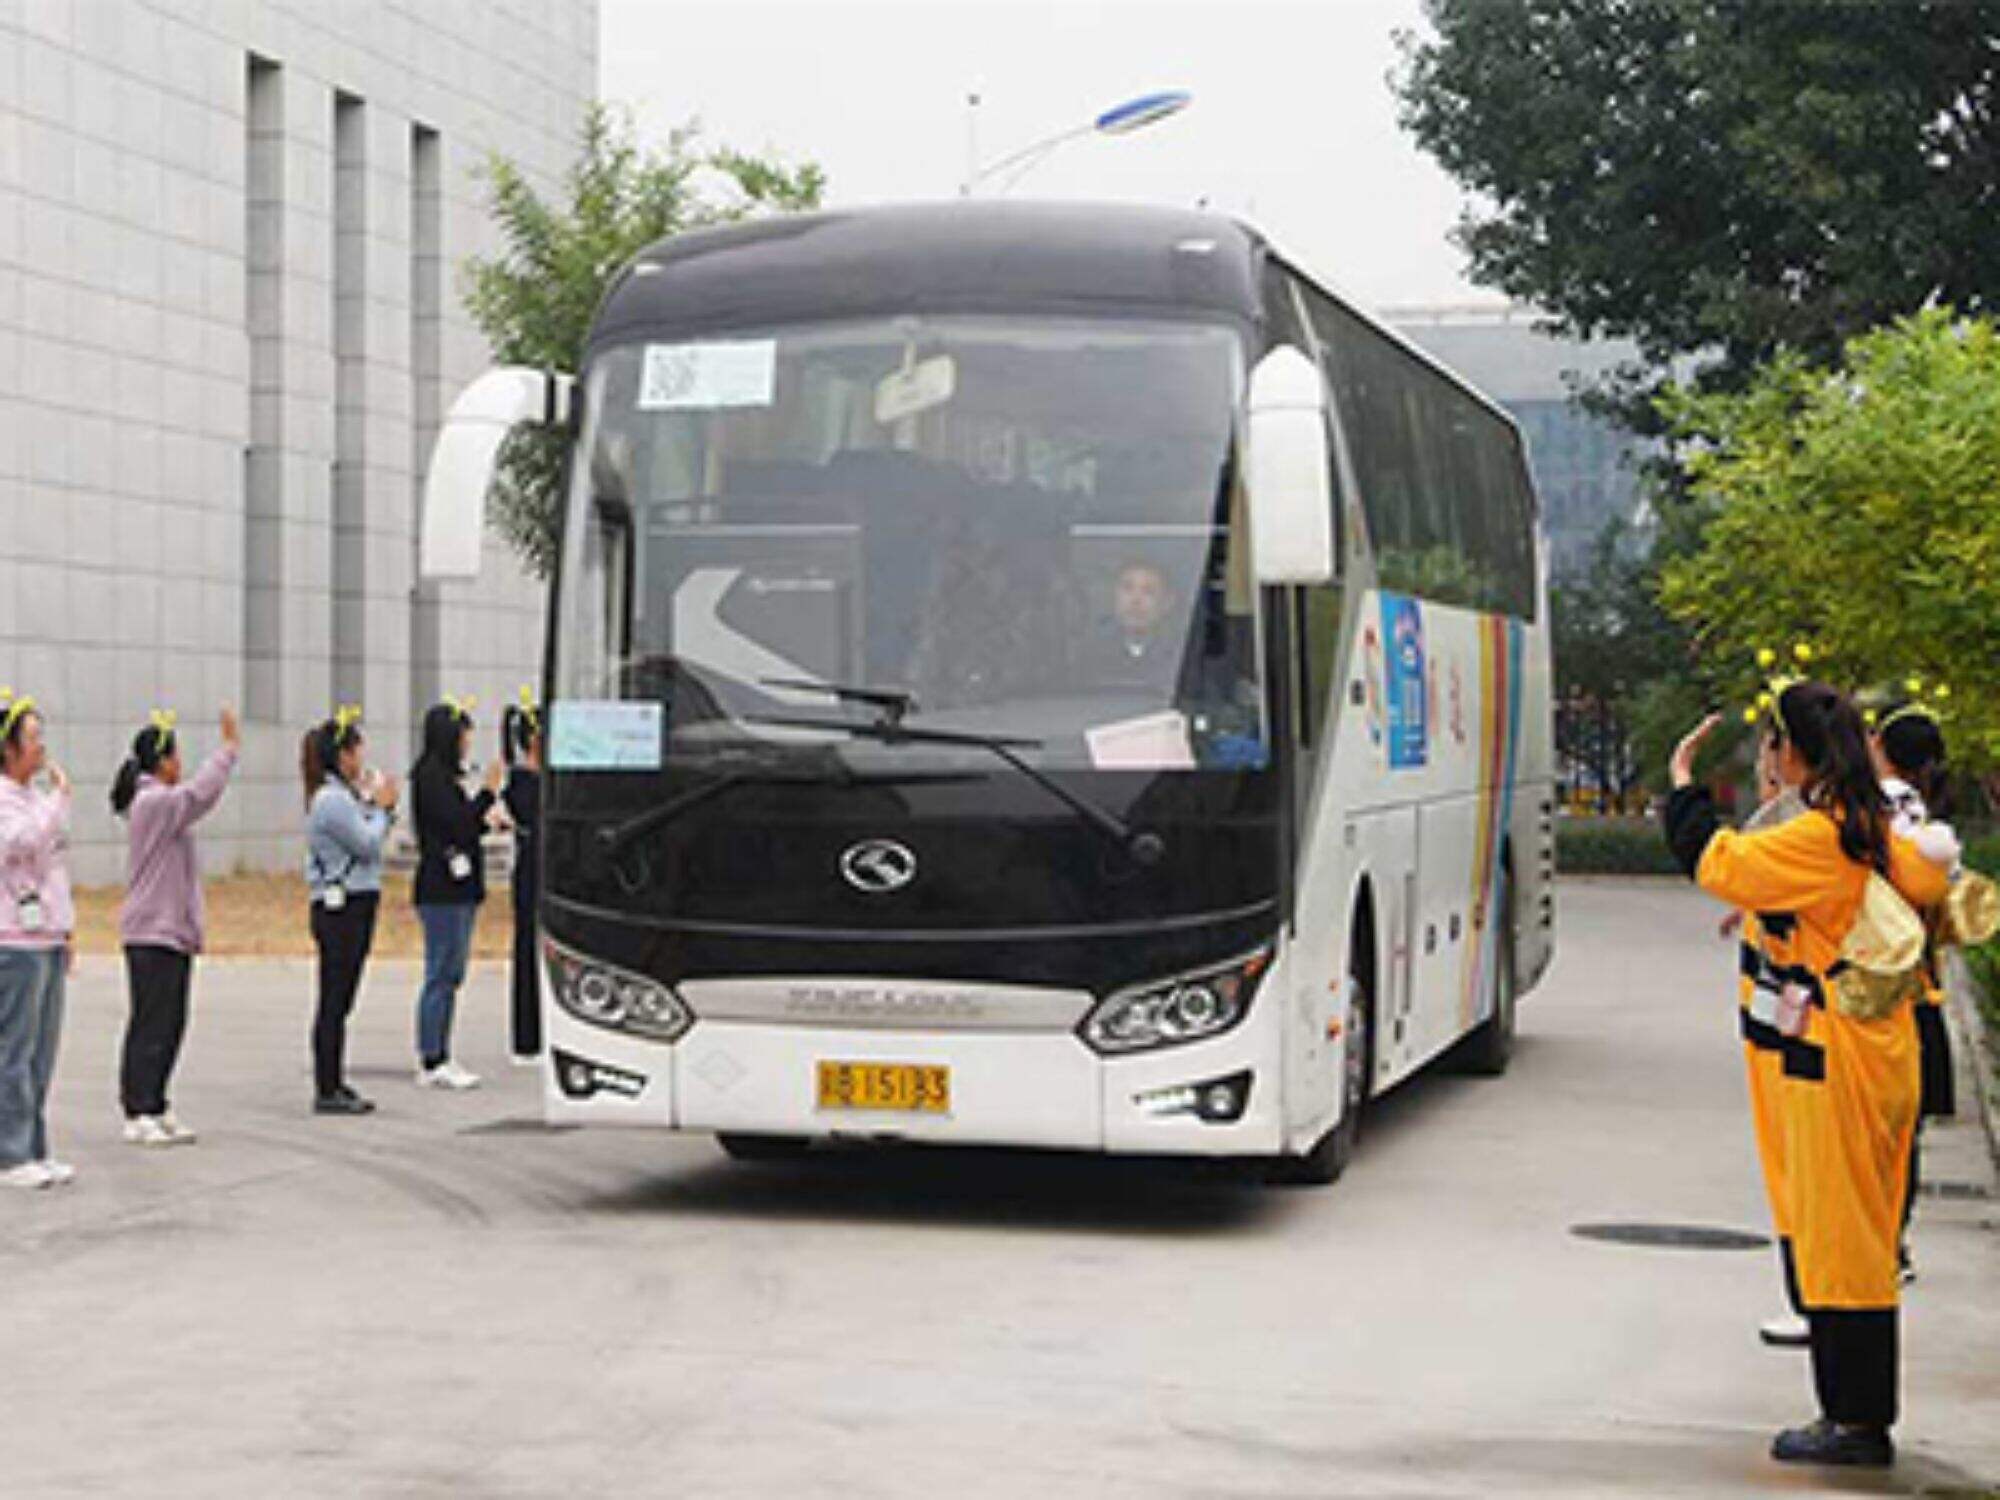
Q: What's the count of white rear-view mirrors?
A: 2